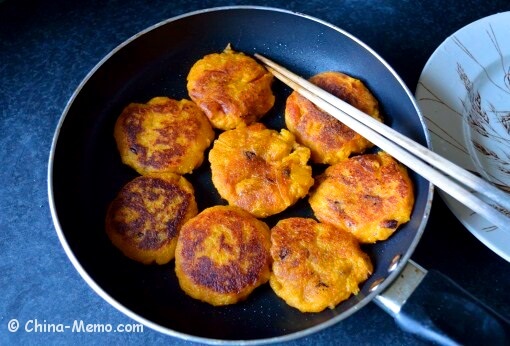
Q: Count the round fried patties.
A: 8